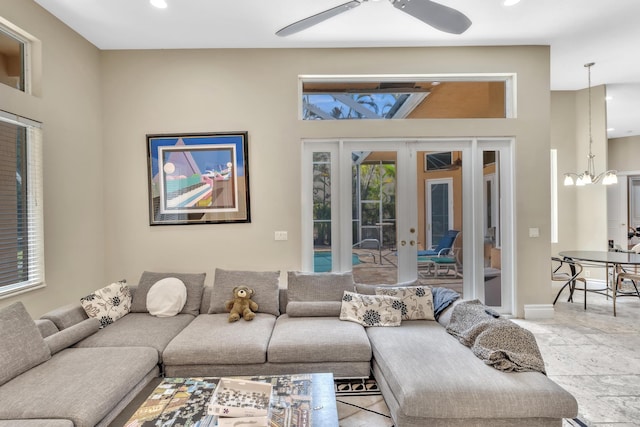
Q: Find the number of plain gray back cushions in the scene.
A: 4